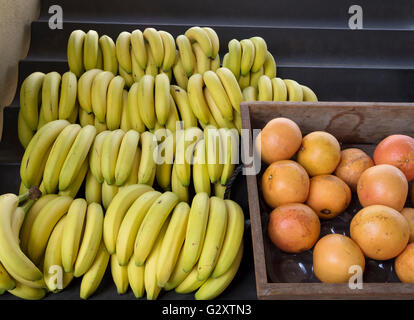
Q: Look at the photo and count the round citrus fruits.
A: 12